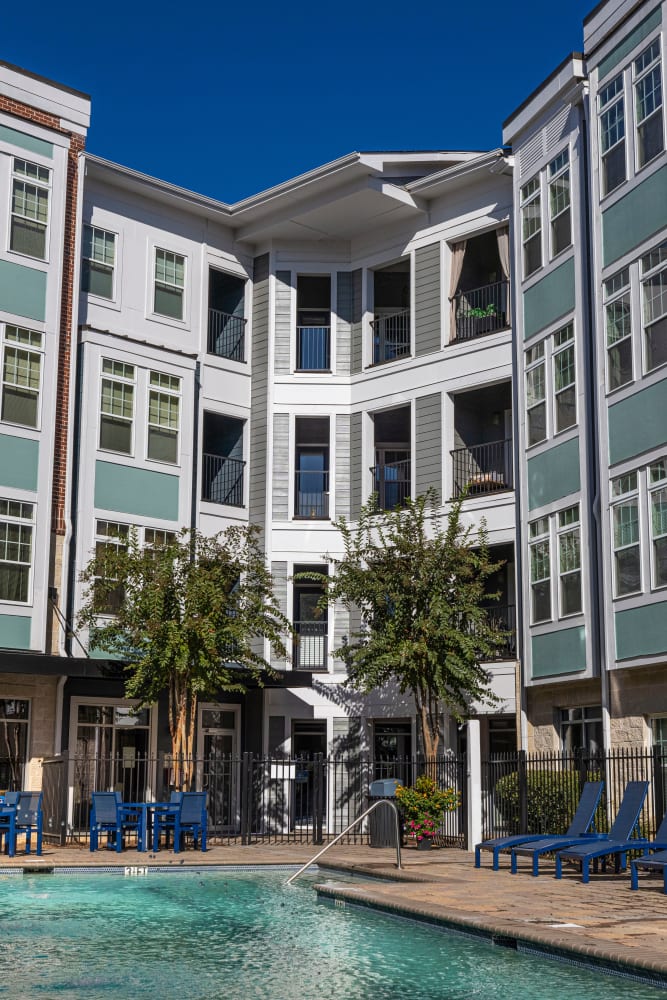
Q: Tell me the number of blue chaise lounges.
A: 4